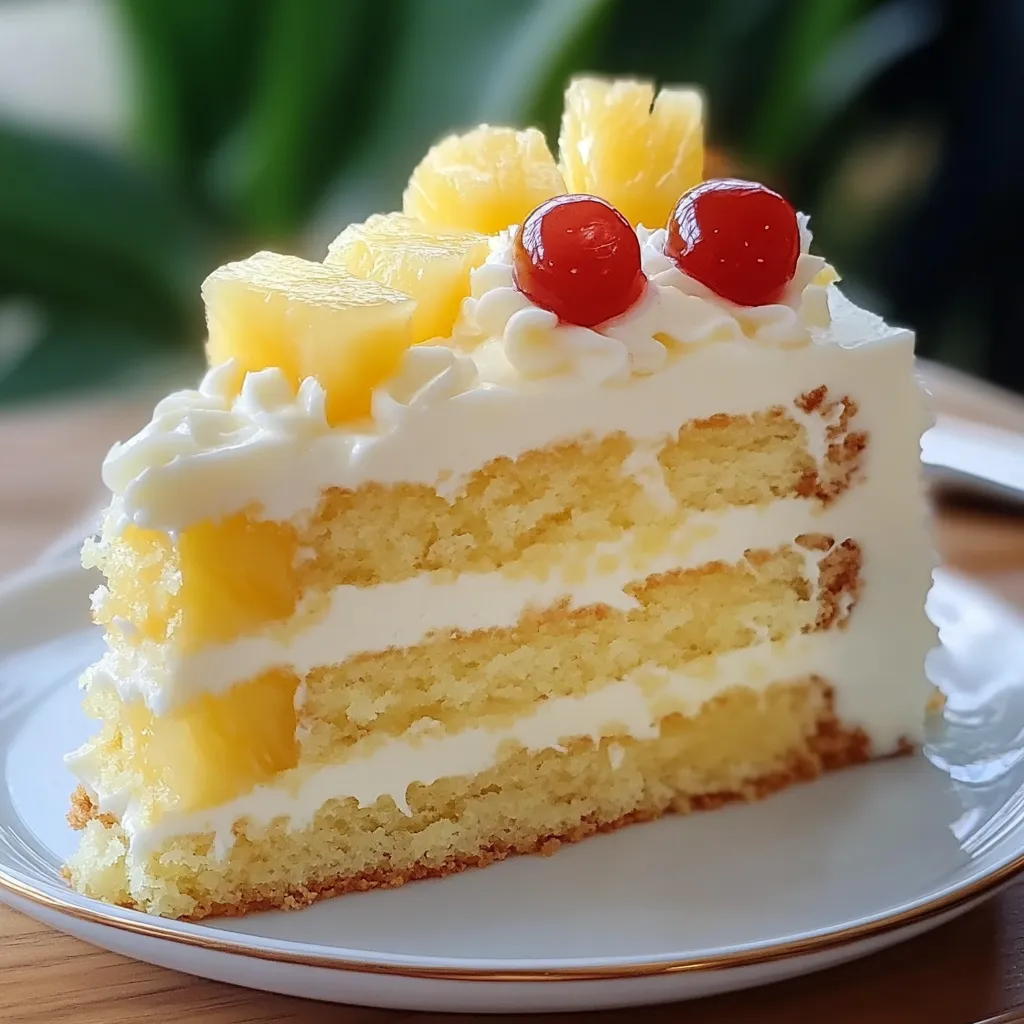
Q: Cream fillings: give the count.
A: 2